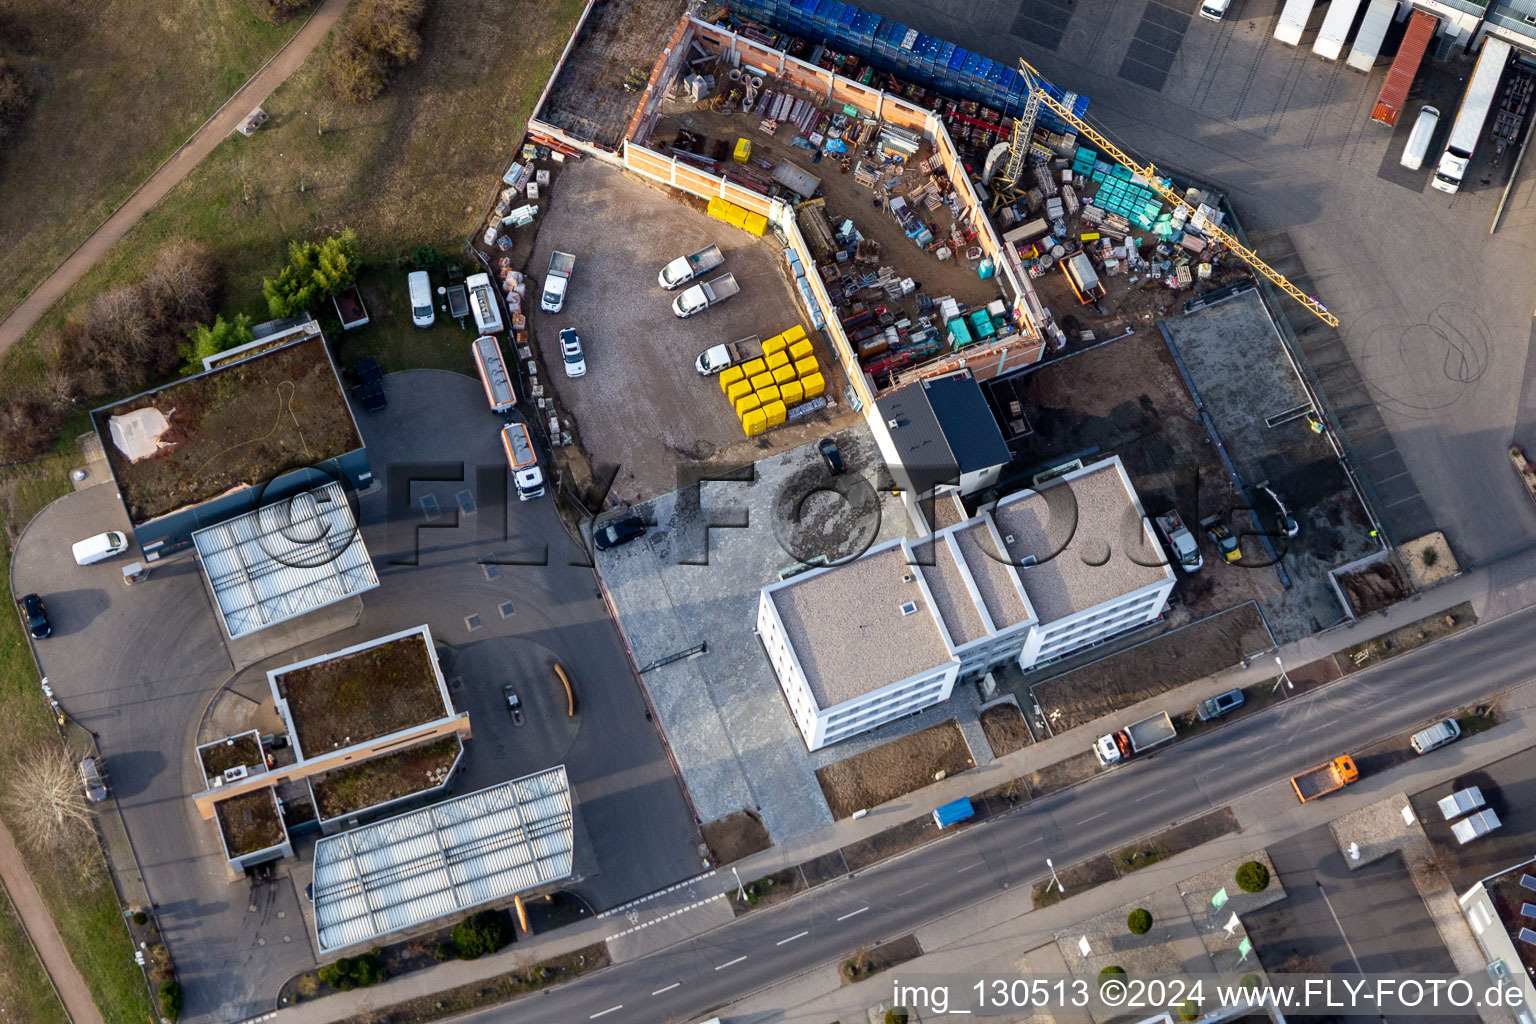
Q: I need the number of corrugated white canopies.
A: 2